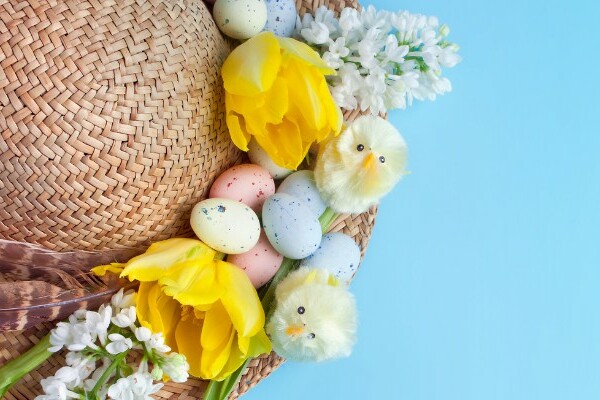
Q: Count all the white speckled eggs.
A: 3